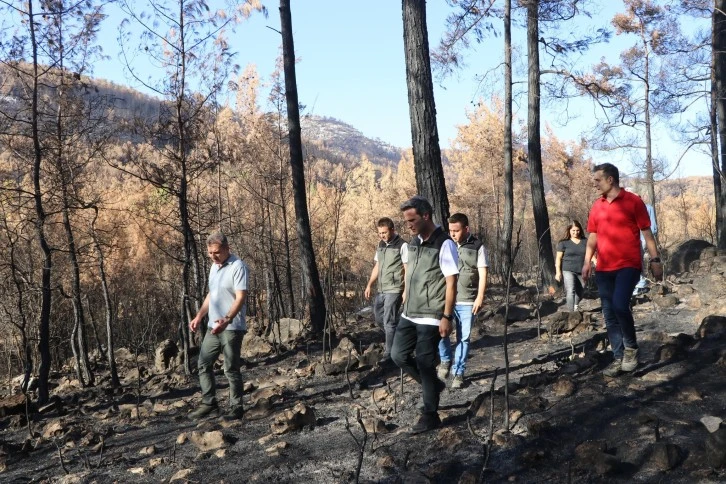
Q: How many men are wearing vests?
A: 3